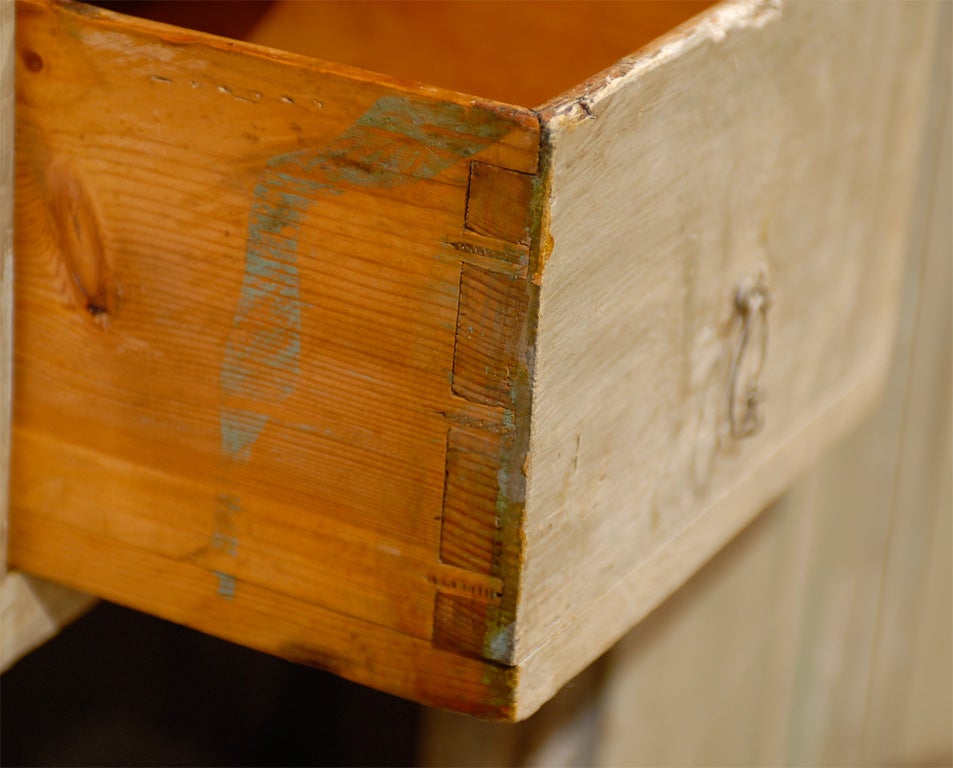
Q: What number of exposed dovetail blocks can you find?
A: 4